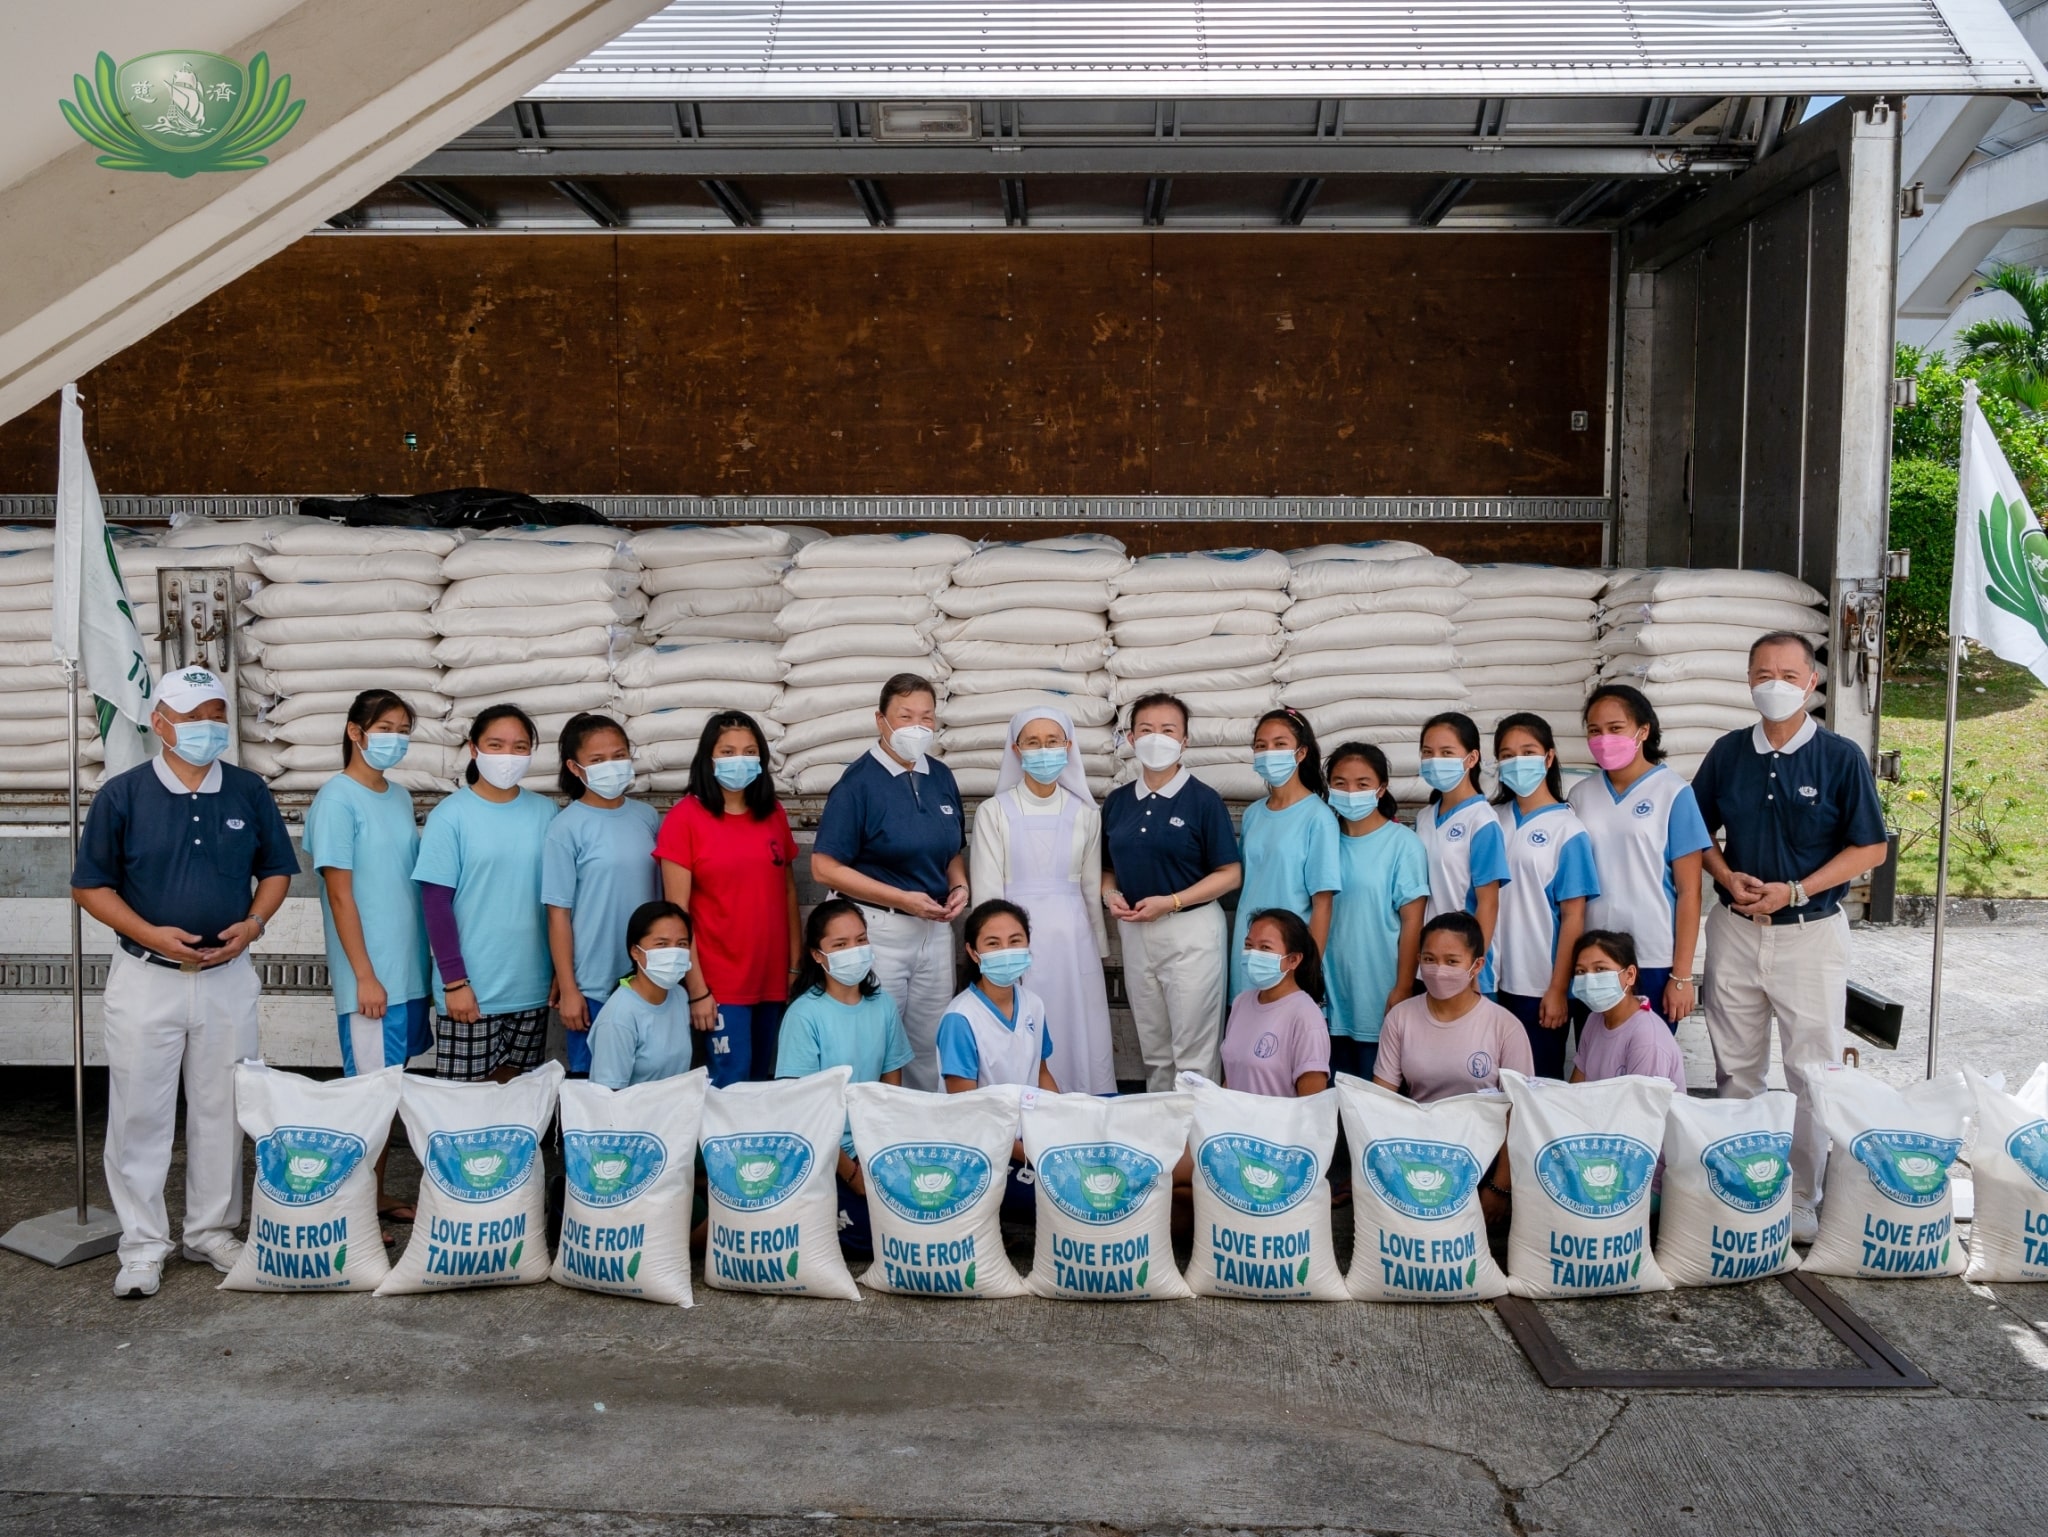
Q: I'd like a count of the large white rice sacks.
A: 12